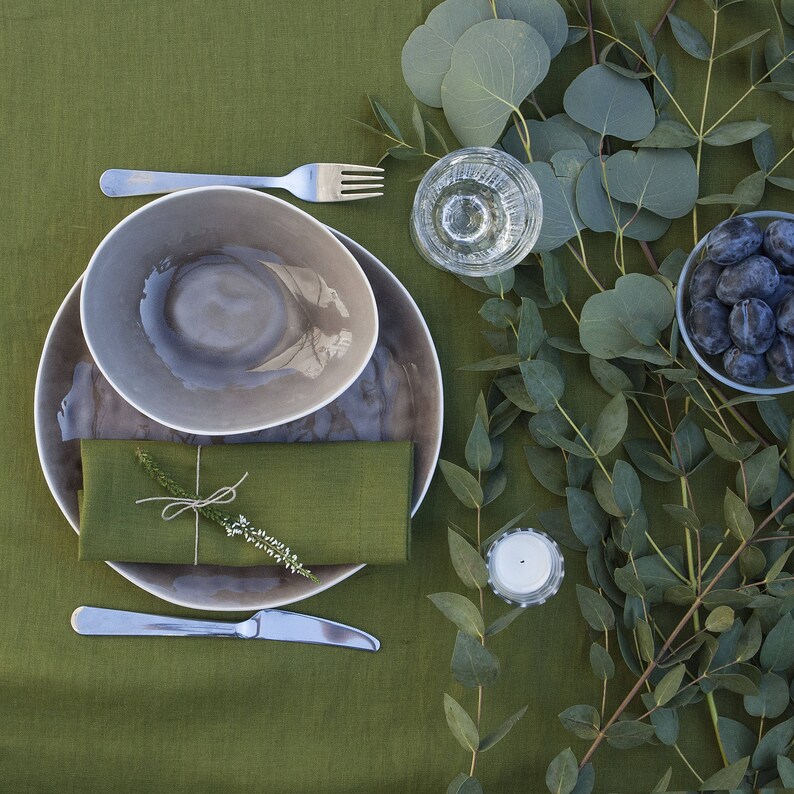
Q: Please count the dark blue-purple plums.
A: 10